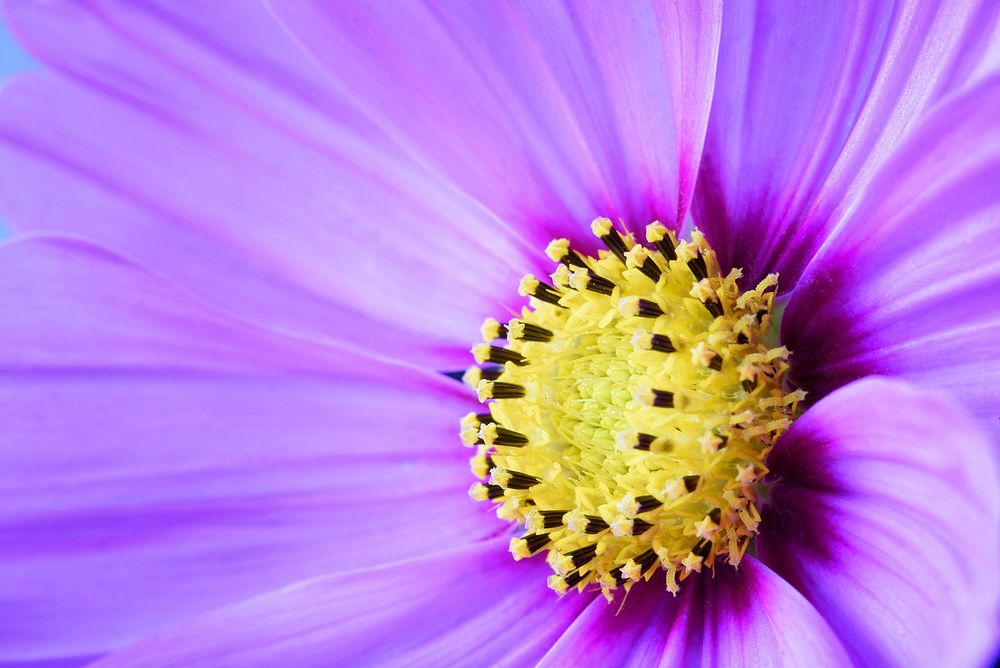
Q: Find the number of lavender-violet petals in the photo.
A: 8